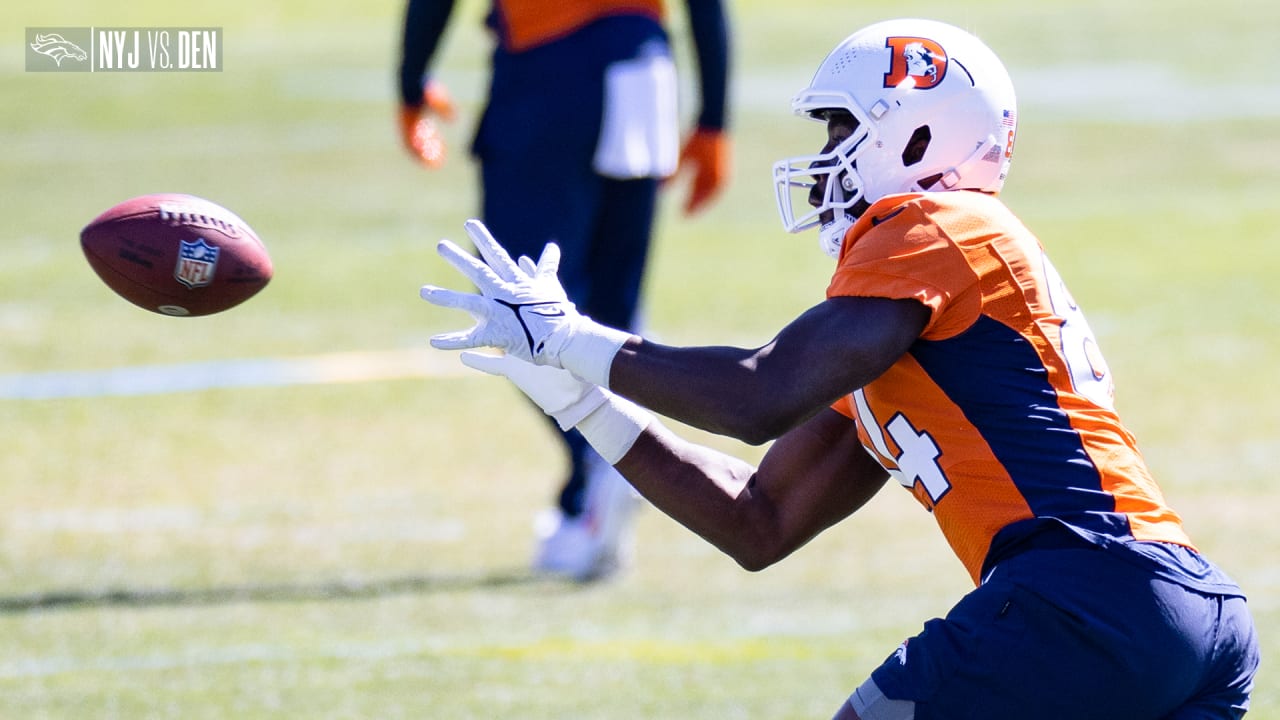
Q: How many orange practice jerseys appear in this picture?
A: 2